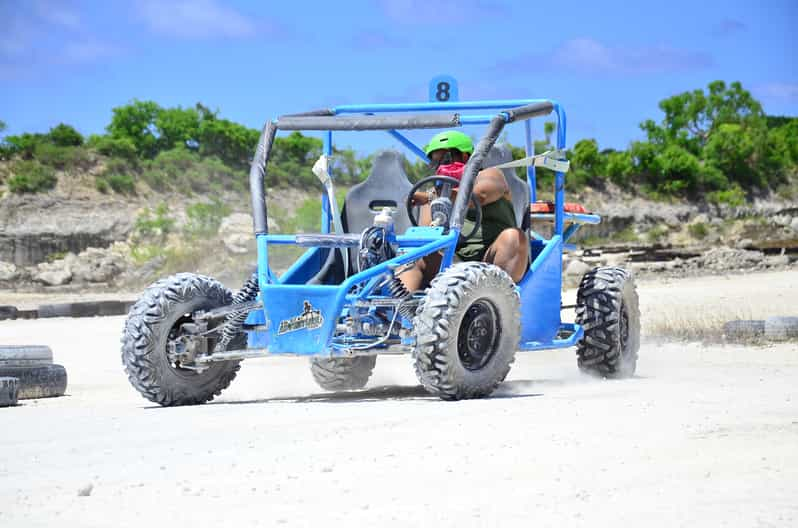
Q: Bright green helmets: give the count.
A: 1